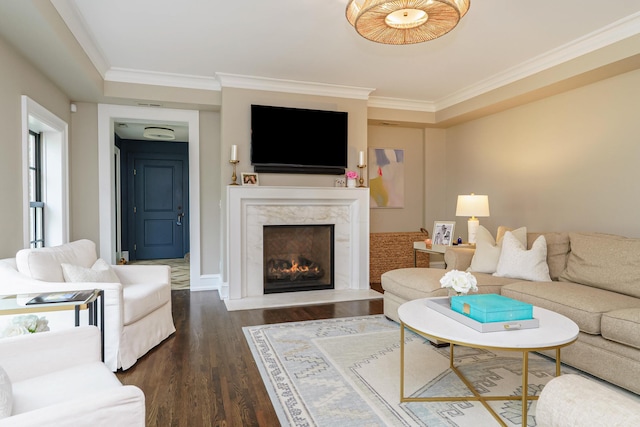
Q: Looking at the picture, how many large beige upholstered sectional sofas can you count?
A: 1